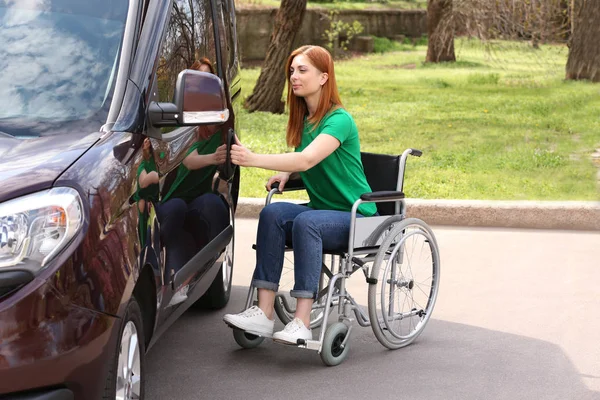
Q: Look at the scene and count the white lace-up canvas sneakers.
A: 2